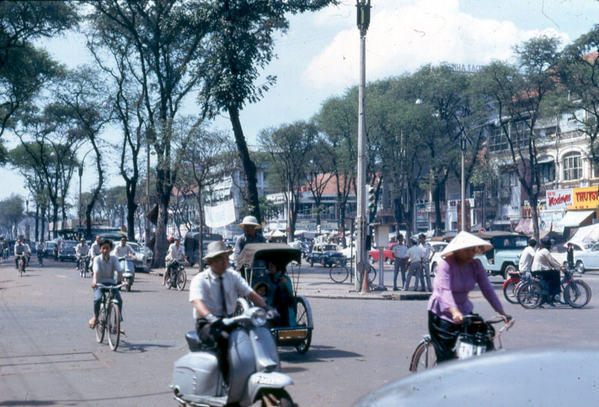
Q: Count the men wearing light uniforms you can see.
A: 3